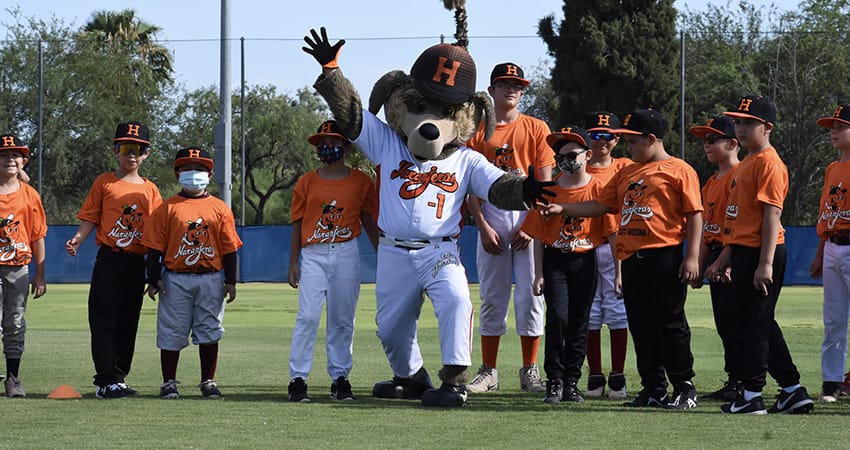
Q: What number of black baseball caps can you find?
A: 12